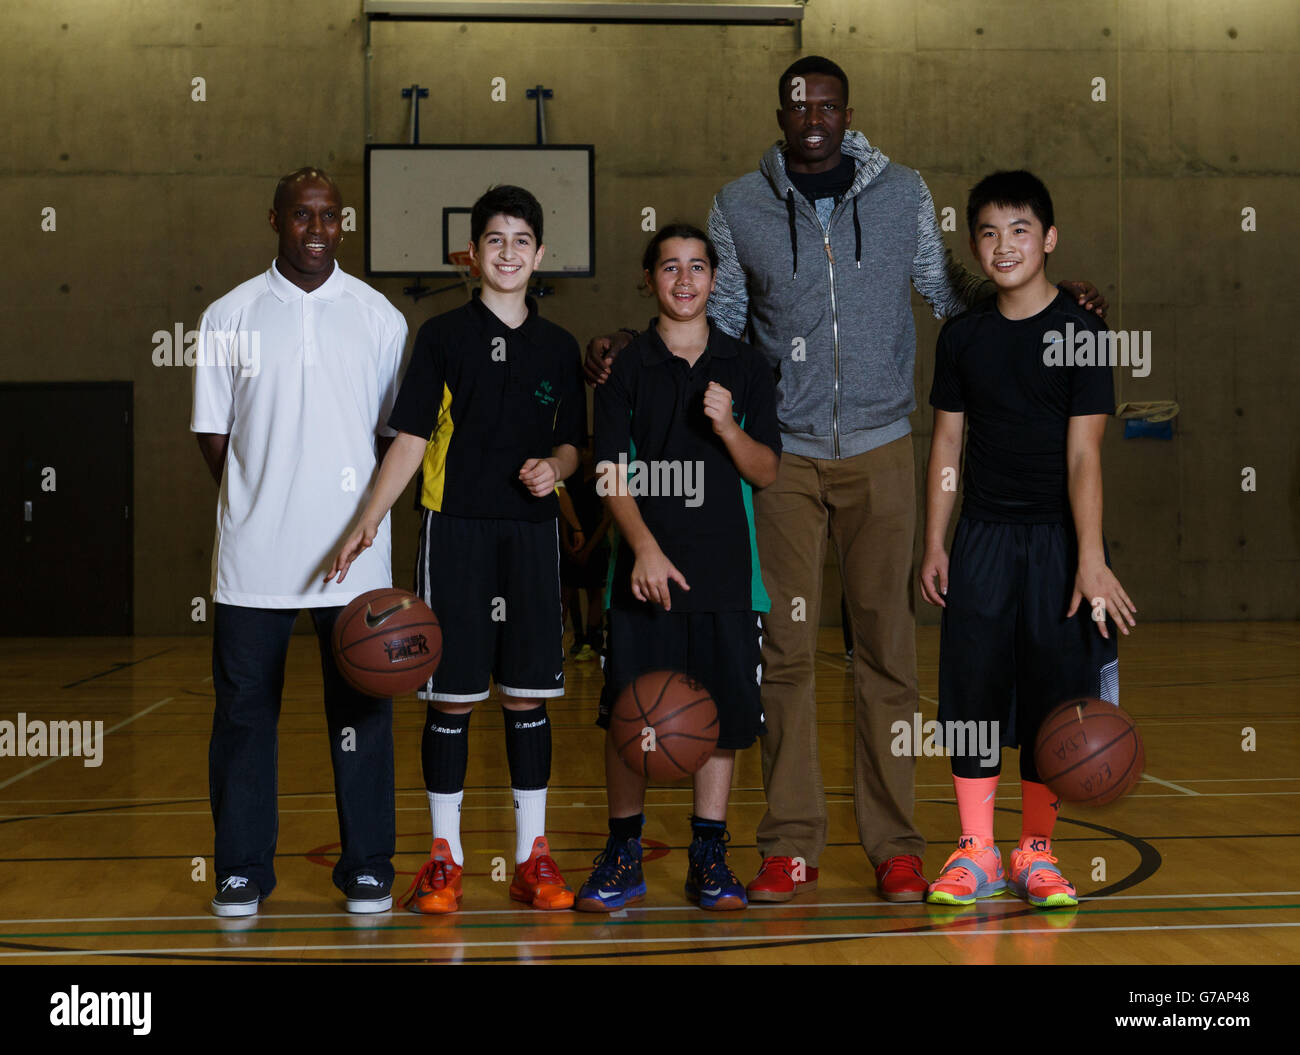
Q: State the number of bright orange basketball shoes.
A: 2